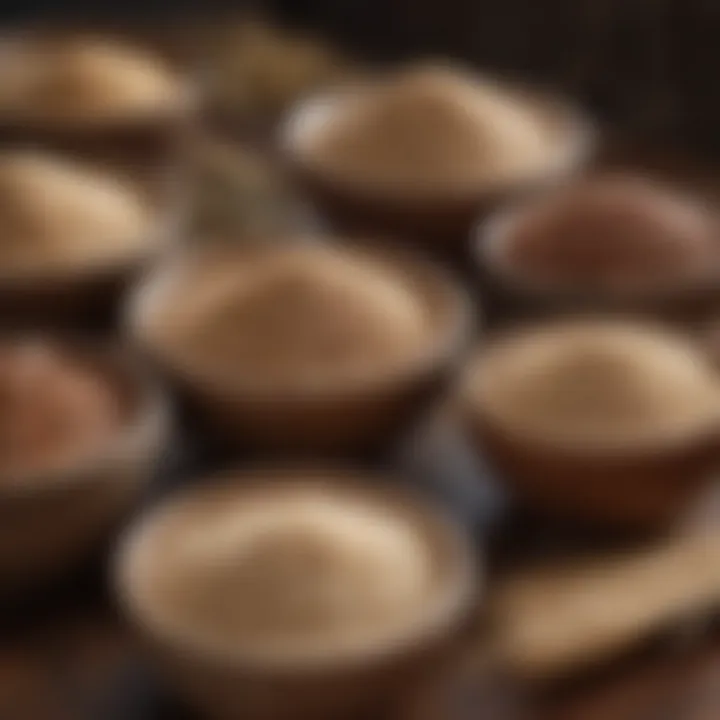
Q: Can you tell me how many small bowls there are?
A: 8